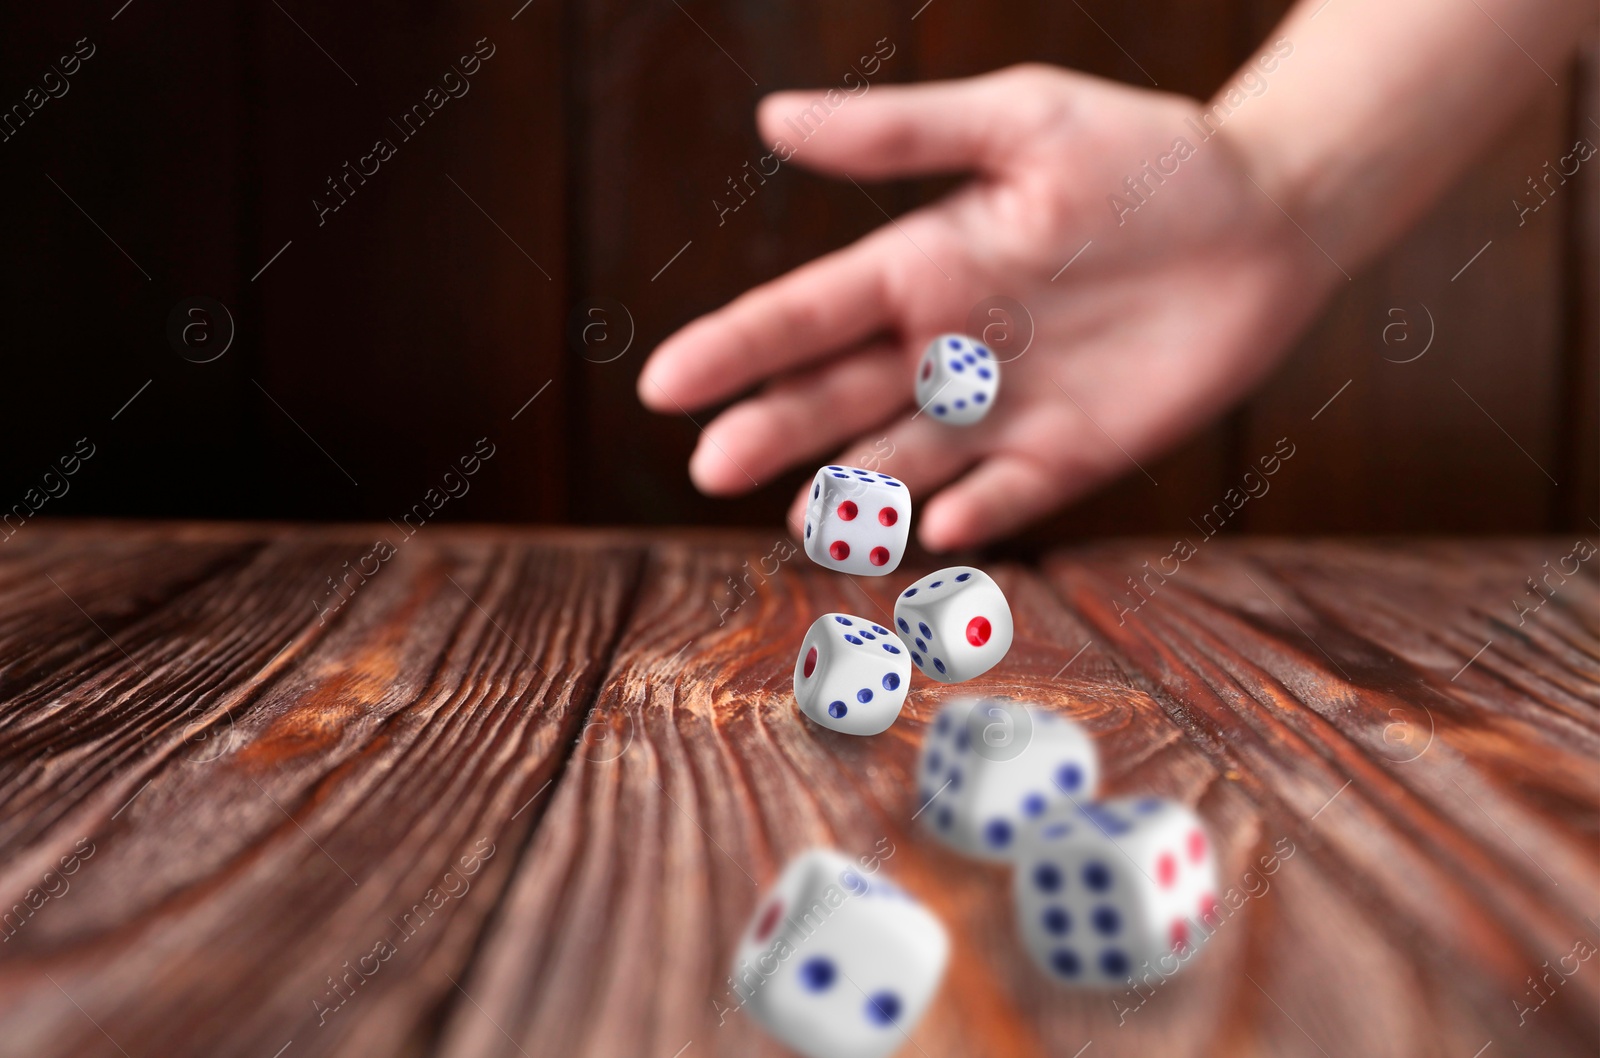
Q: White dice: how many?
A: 7